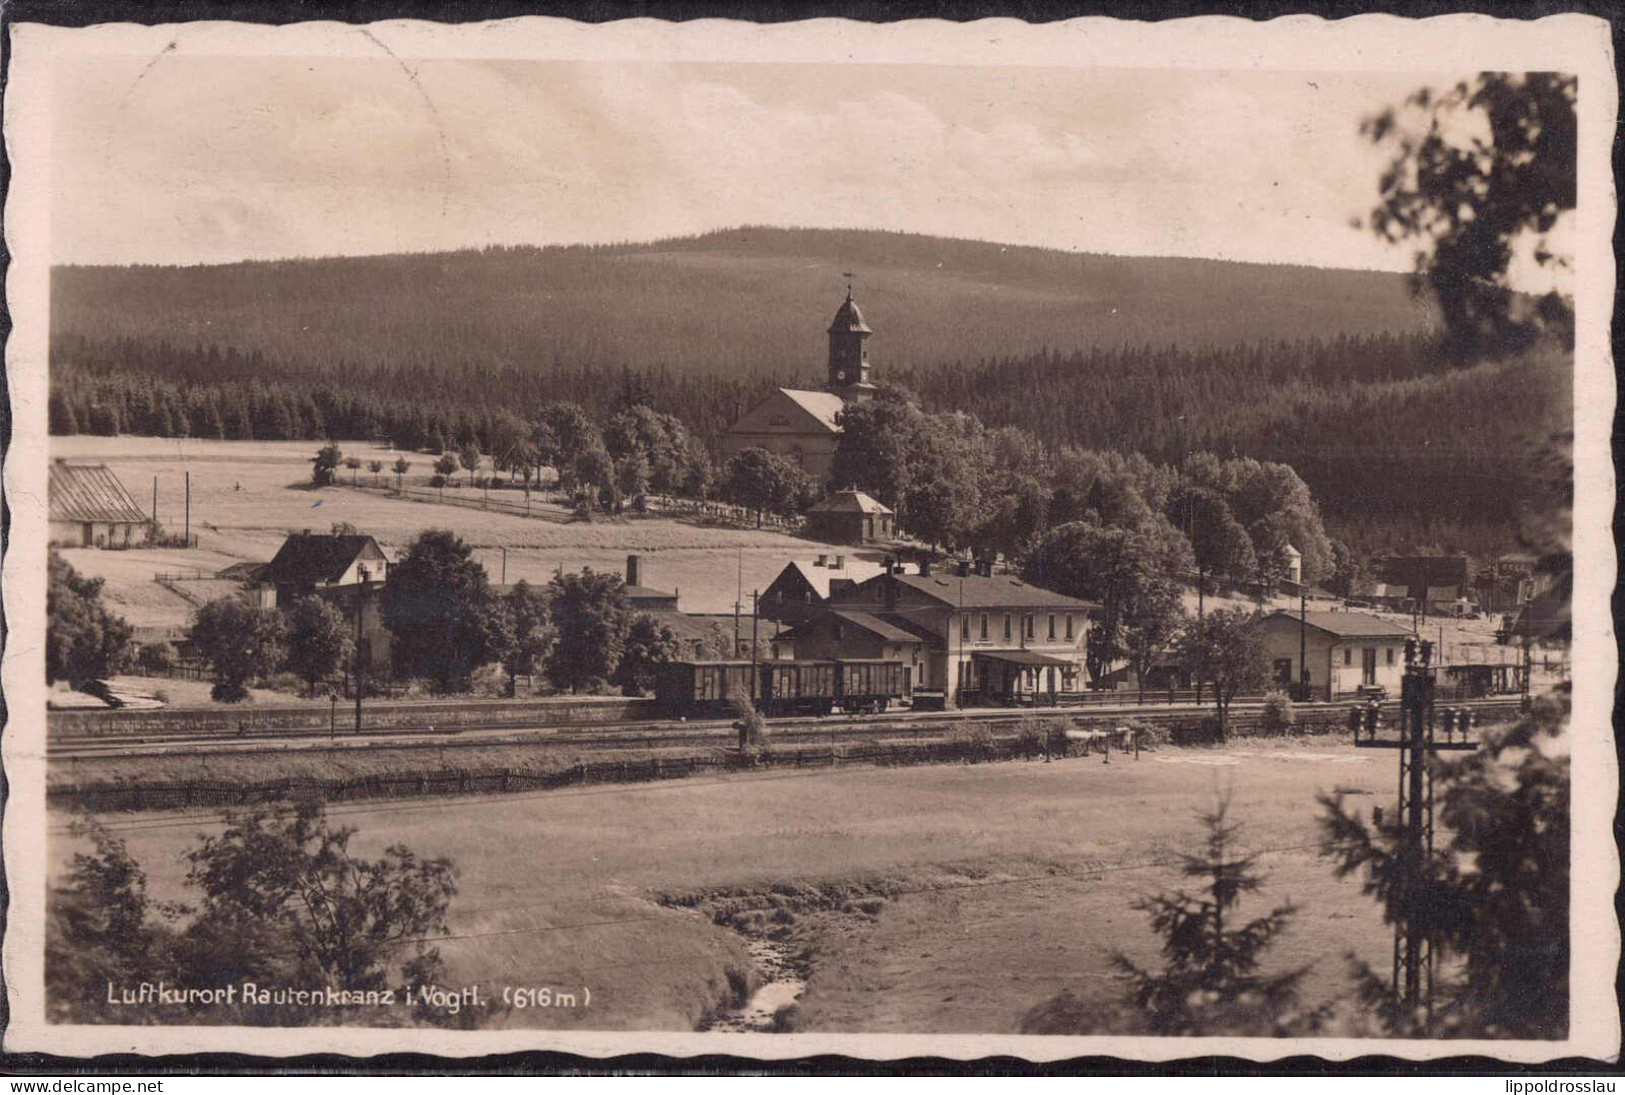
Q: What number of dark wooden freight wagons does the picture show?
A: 3